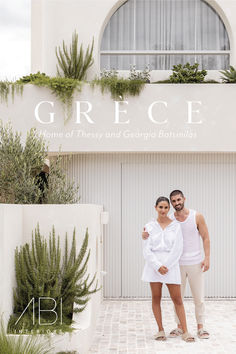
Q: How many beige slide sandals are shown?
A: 4